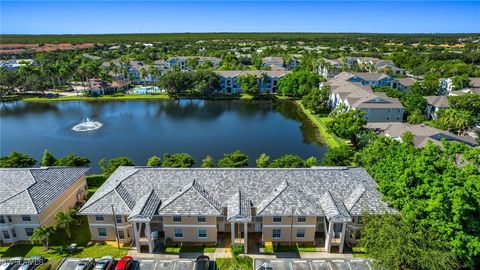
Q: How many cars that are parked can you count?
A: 6